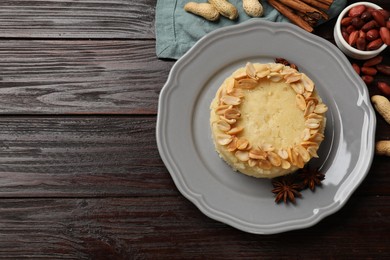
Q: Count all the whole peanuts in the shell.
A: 5